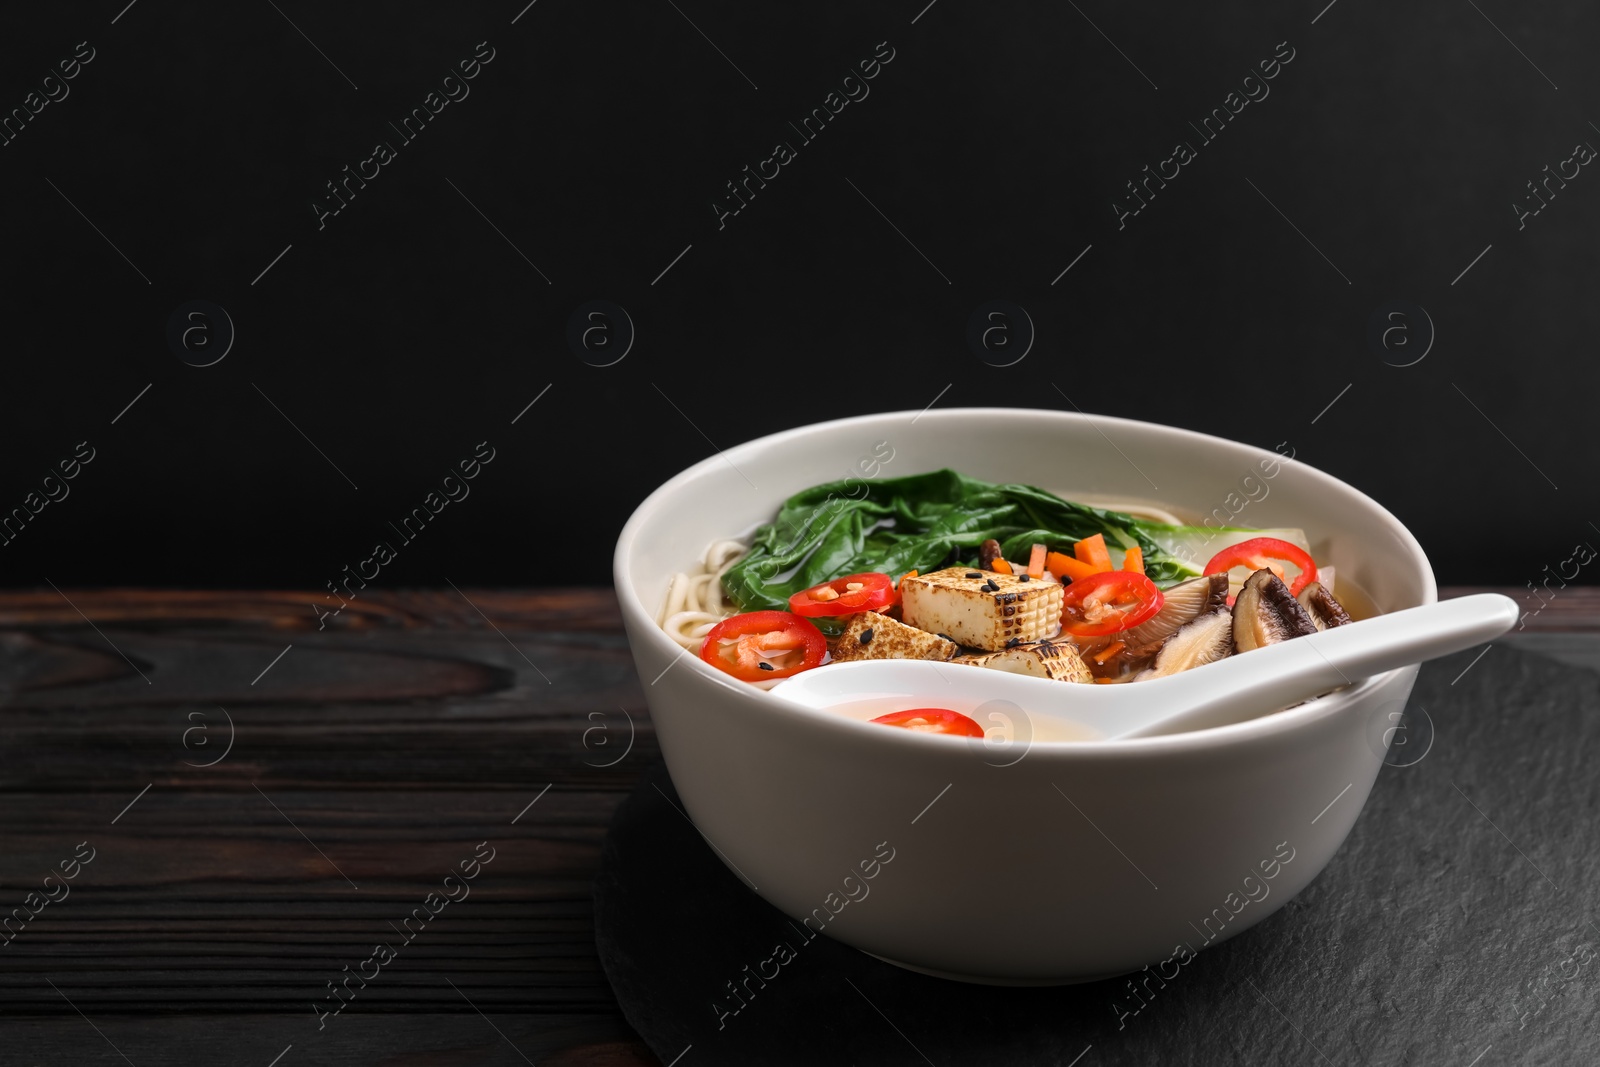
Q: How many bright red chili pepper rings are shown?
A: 5